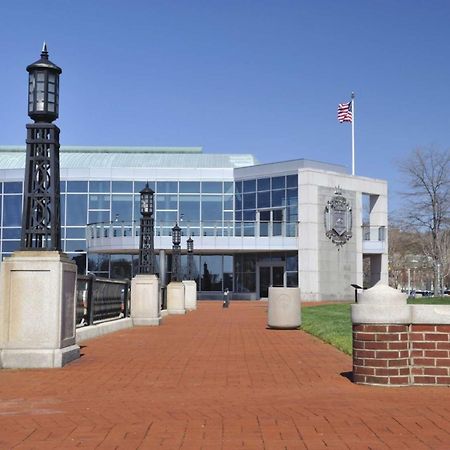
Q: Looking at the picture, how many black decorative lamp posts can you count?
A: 4